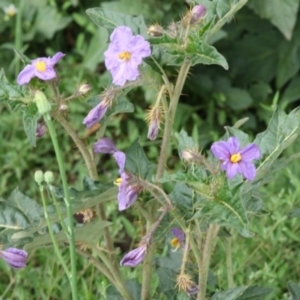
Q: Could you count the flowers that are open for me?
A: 5